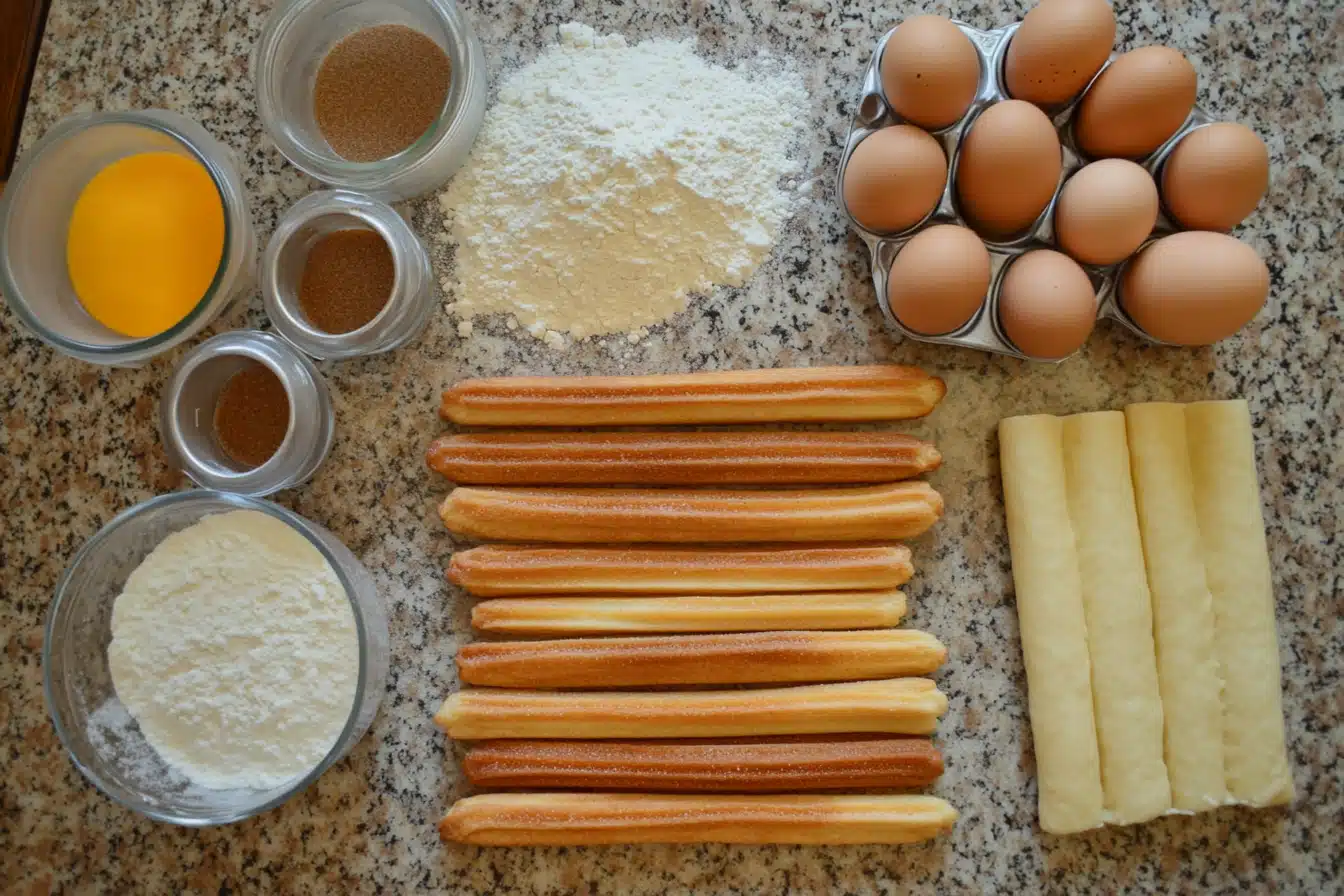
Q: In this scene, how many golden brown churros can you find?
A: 9